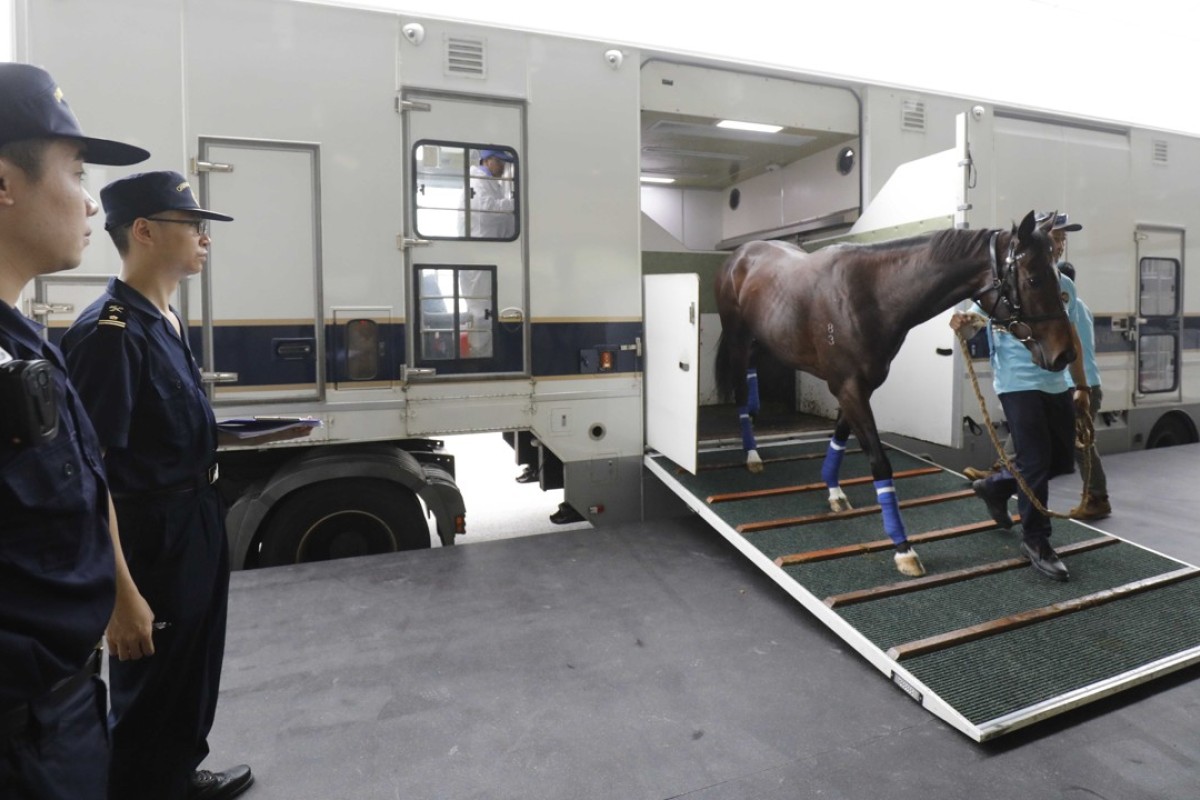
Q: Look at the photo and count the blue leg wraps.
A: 4